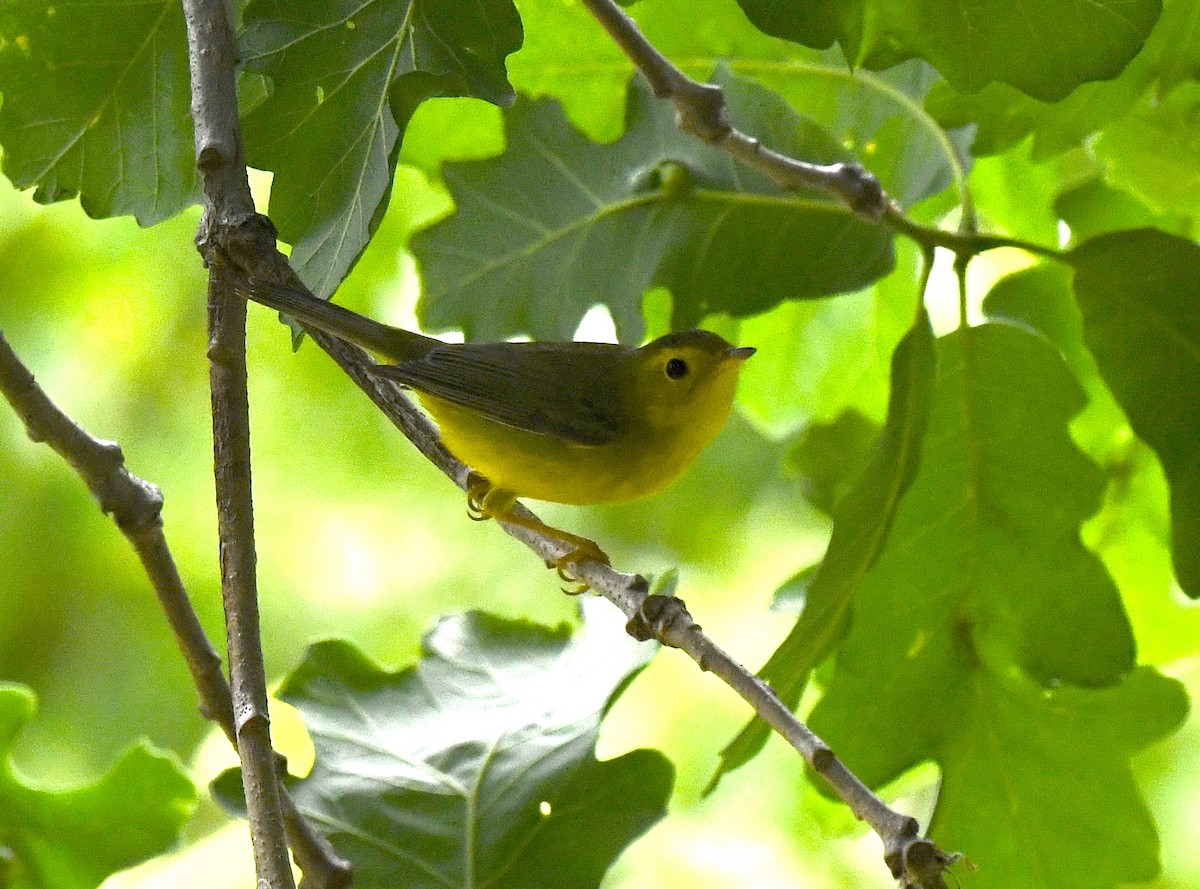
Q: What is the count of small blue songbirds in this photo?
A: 0